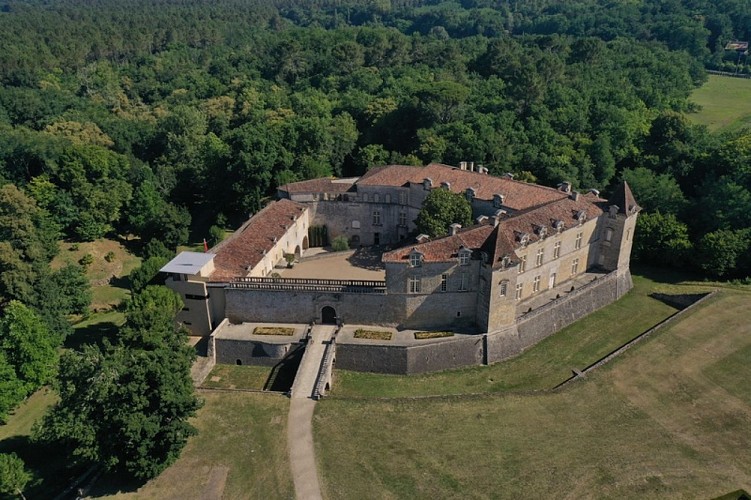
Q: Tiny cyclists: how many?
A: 0